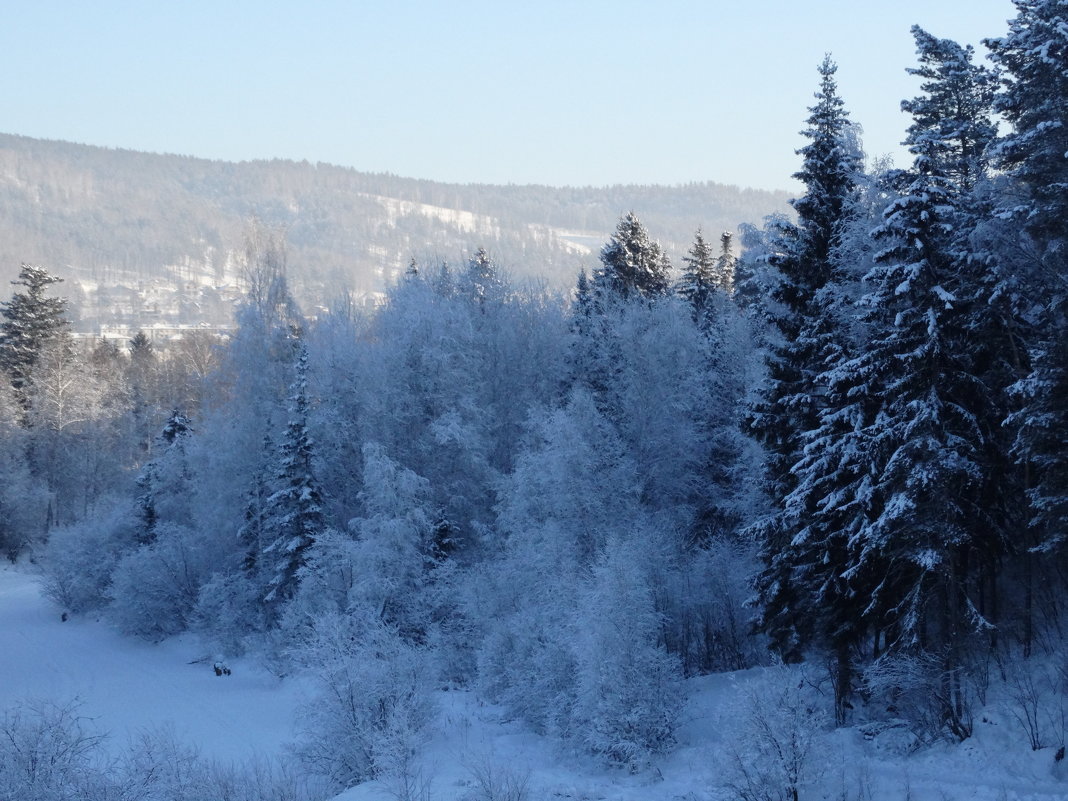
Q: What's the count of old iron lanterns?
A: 0